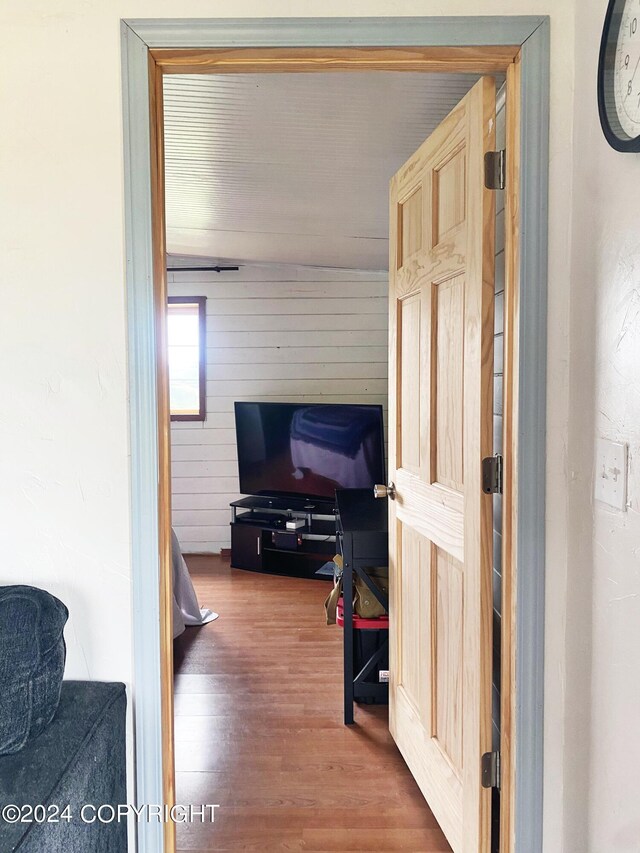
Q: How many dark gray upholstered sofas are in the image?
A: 1